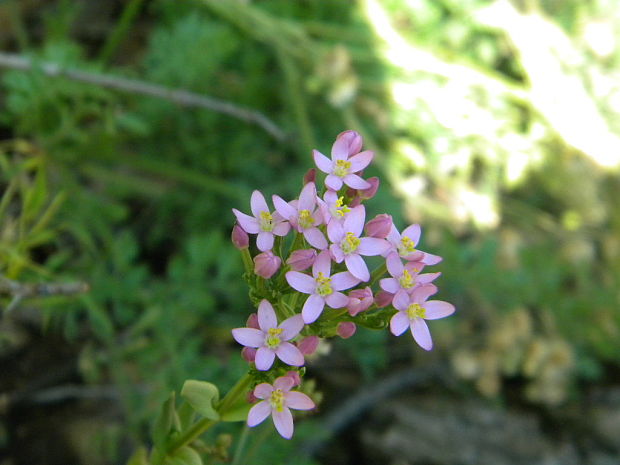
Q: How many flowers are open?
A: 11